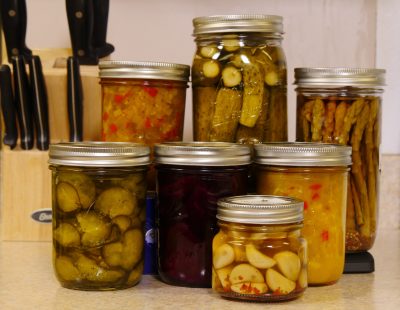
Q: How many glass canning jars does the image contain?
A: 7